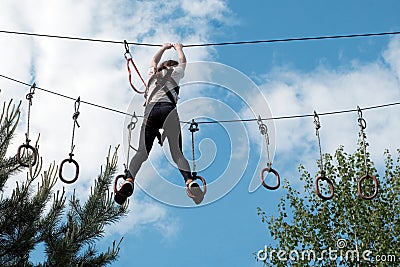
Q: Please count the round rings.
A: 7